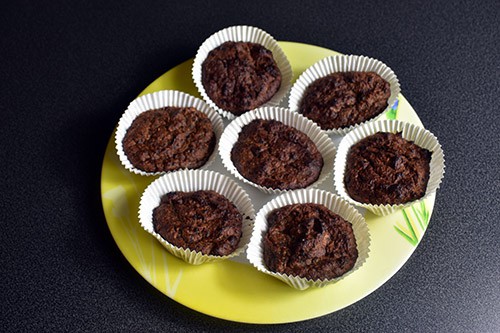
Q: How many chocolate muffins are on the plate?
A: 7